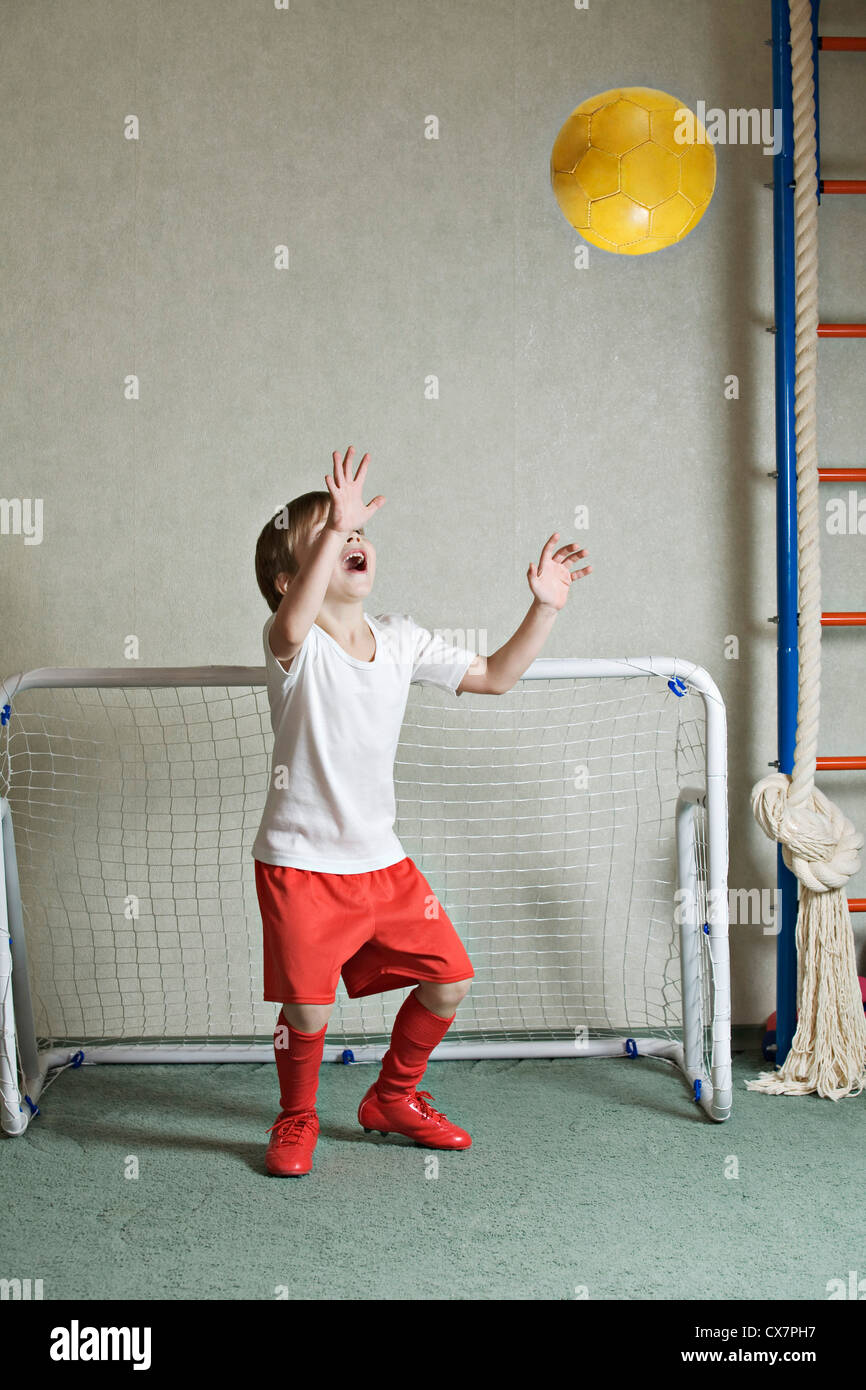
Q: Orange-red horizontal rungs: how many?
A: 7